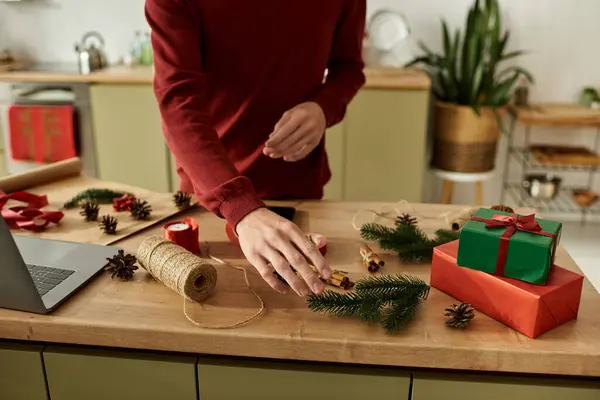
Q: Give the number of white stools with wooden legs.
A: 1